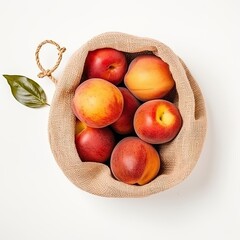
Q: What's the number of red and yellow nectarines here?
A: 7